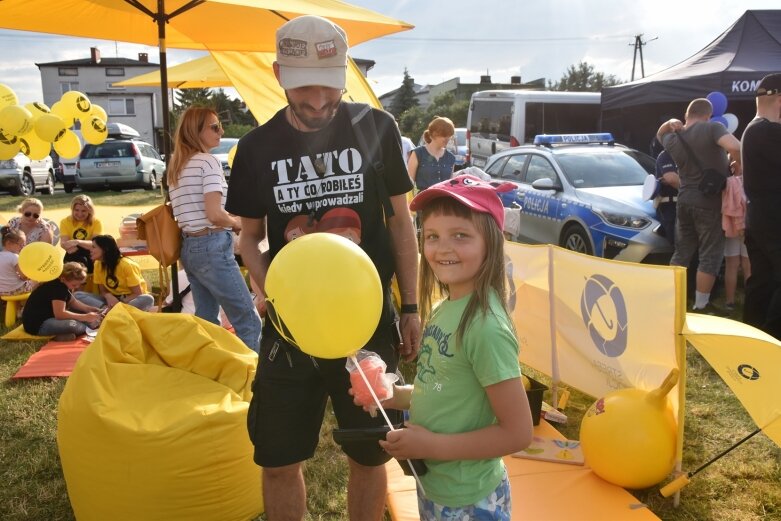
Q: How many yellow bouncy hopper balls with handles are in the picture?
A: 1